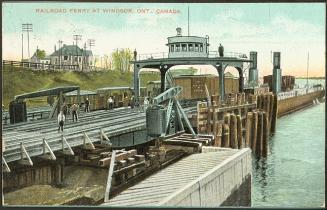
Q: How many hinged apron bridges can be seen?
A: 1